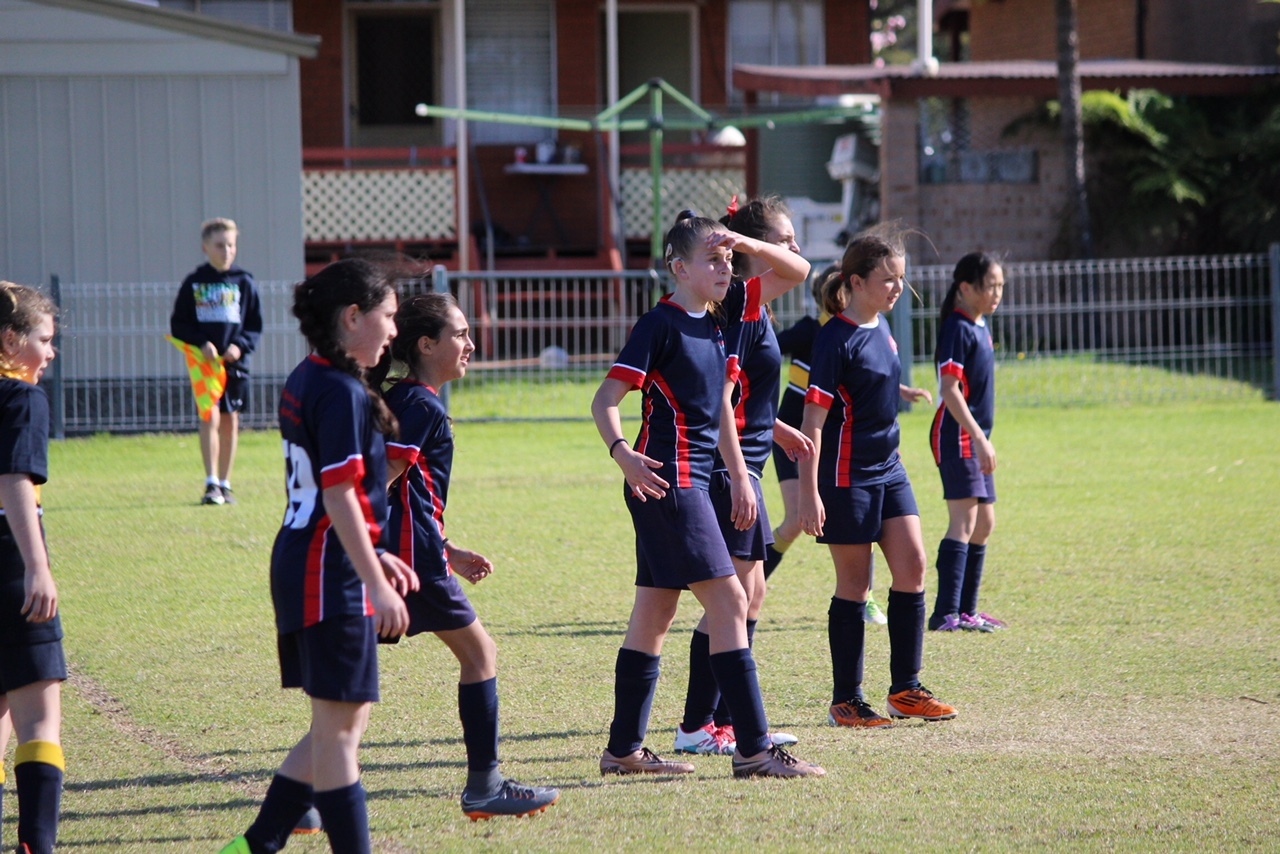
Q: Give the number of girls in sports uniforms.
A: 8